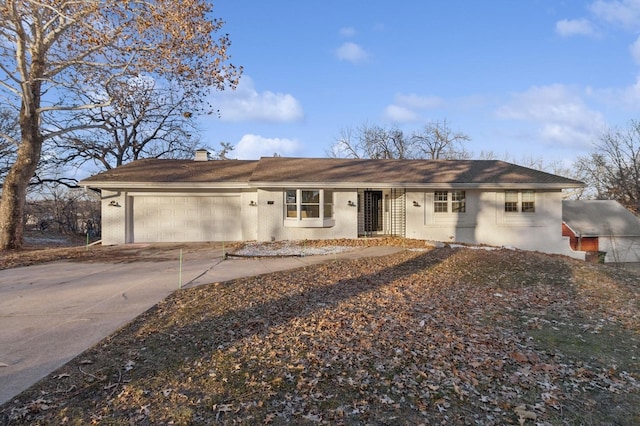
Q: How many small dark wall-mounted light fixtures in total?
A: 4